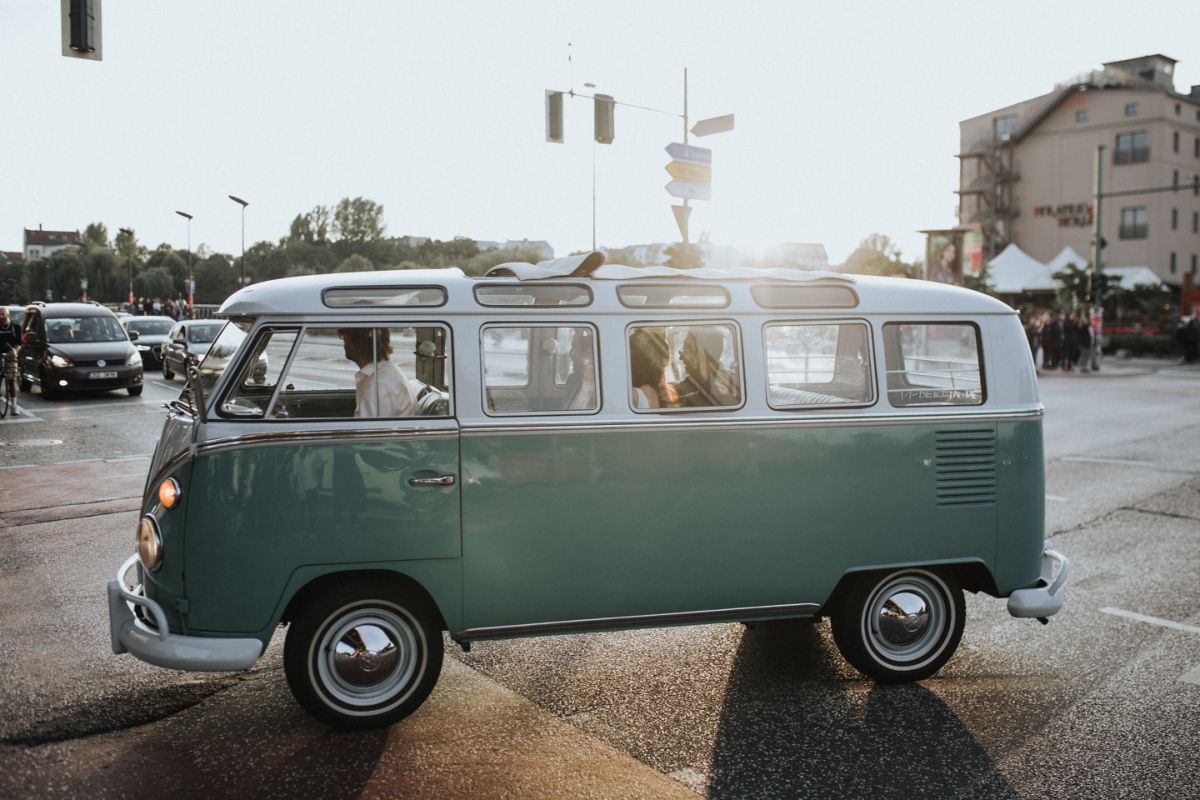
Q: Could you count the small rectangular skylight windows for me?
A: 4